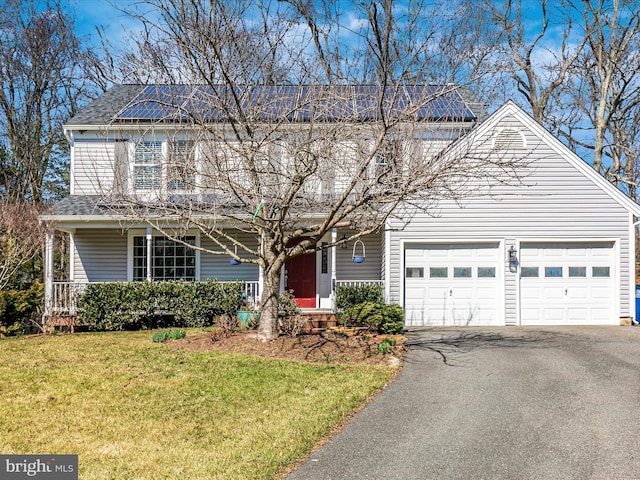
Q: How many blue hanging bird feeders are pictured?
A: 2